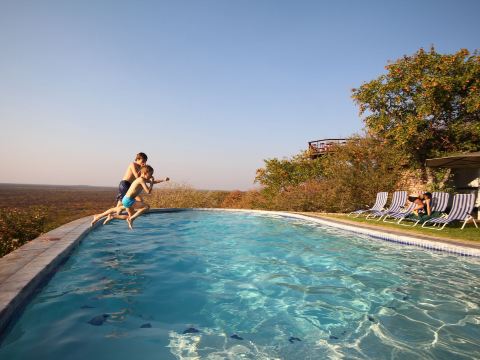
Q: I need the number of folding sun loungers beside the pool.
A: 5